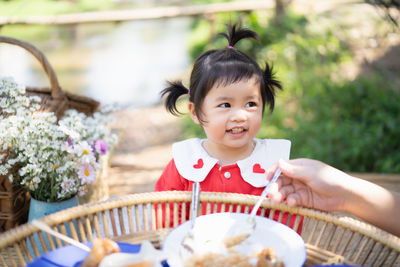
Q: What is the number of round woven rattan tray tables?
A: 1